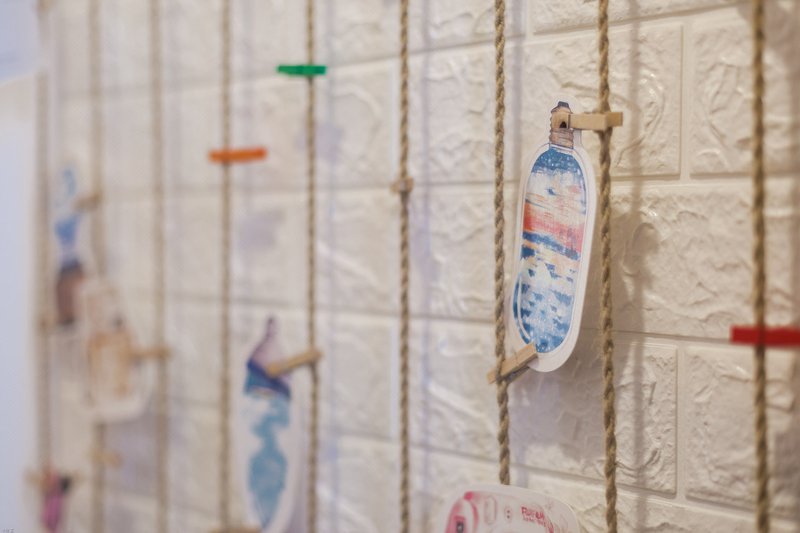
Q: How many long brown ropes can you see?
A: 9